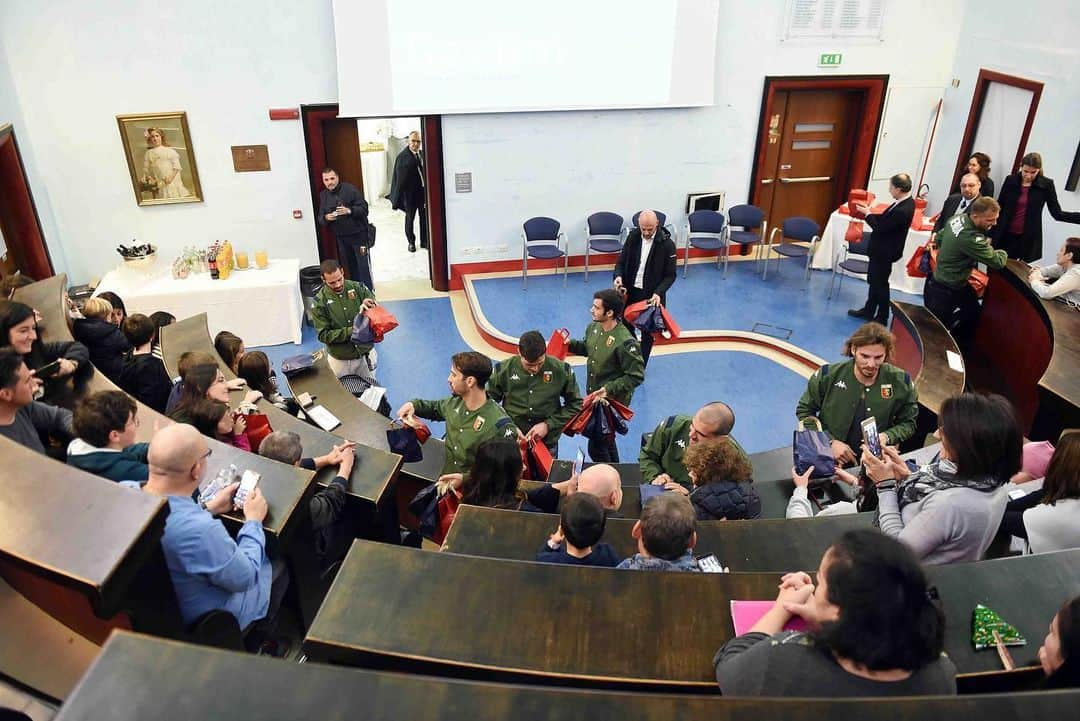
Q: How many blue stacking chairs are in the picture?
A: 7